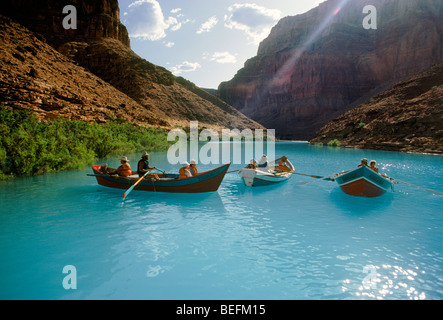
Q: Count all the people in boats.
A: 9